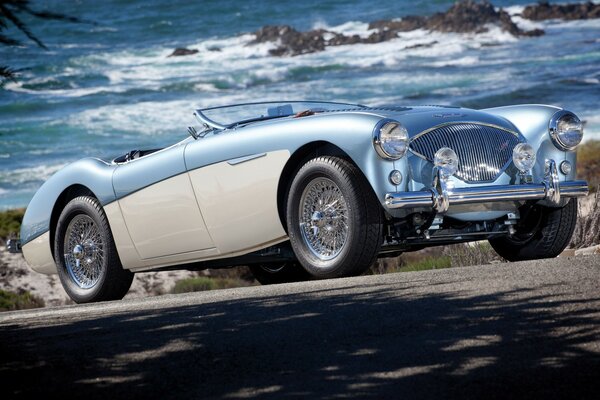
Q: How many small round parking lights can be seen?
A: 2